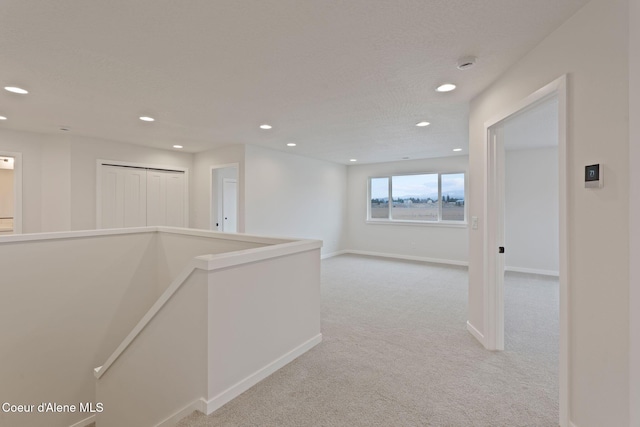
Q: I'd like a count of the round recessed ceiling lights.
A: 10